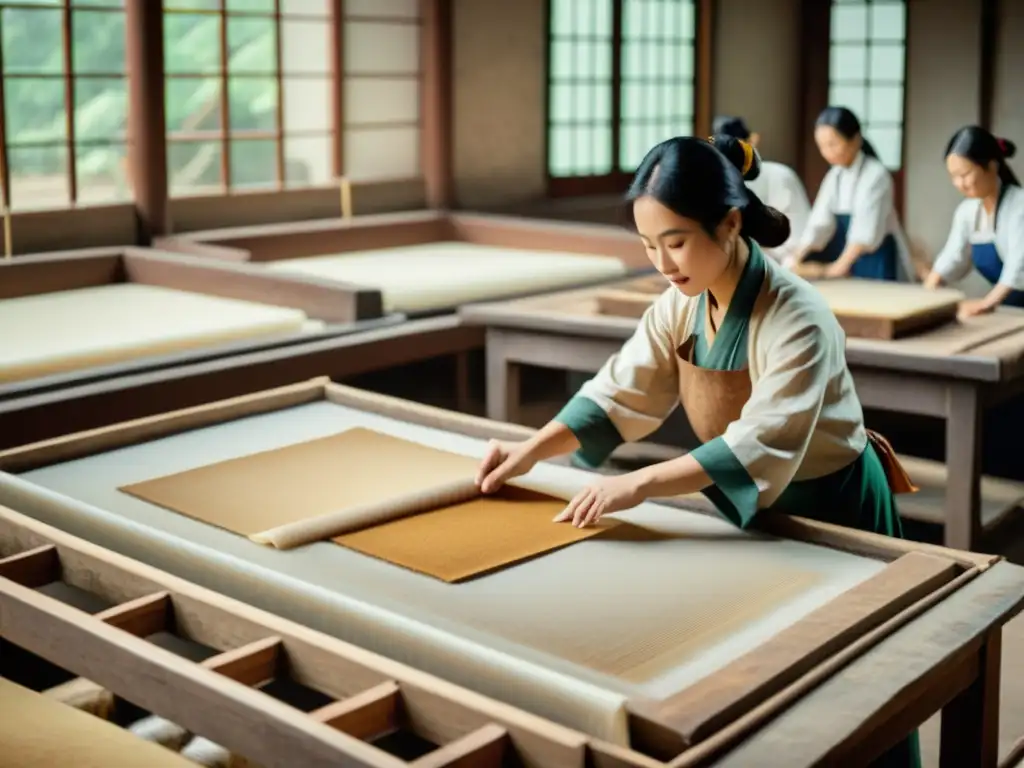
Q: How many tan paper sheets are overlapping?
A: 2